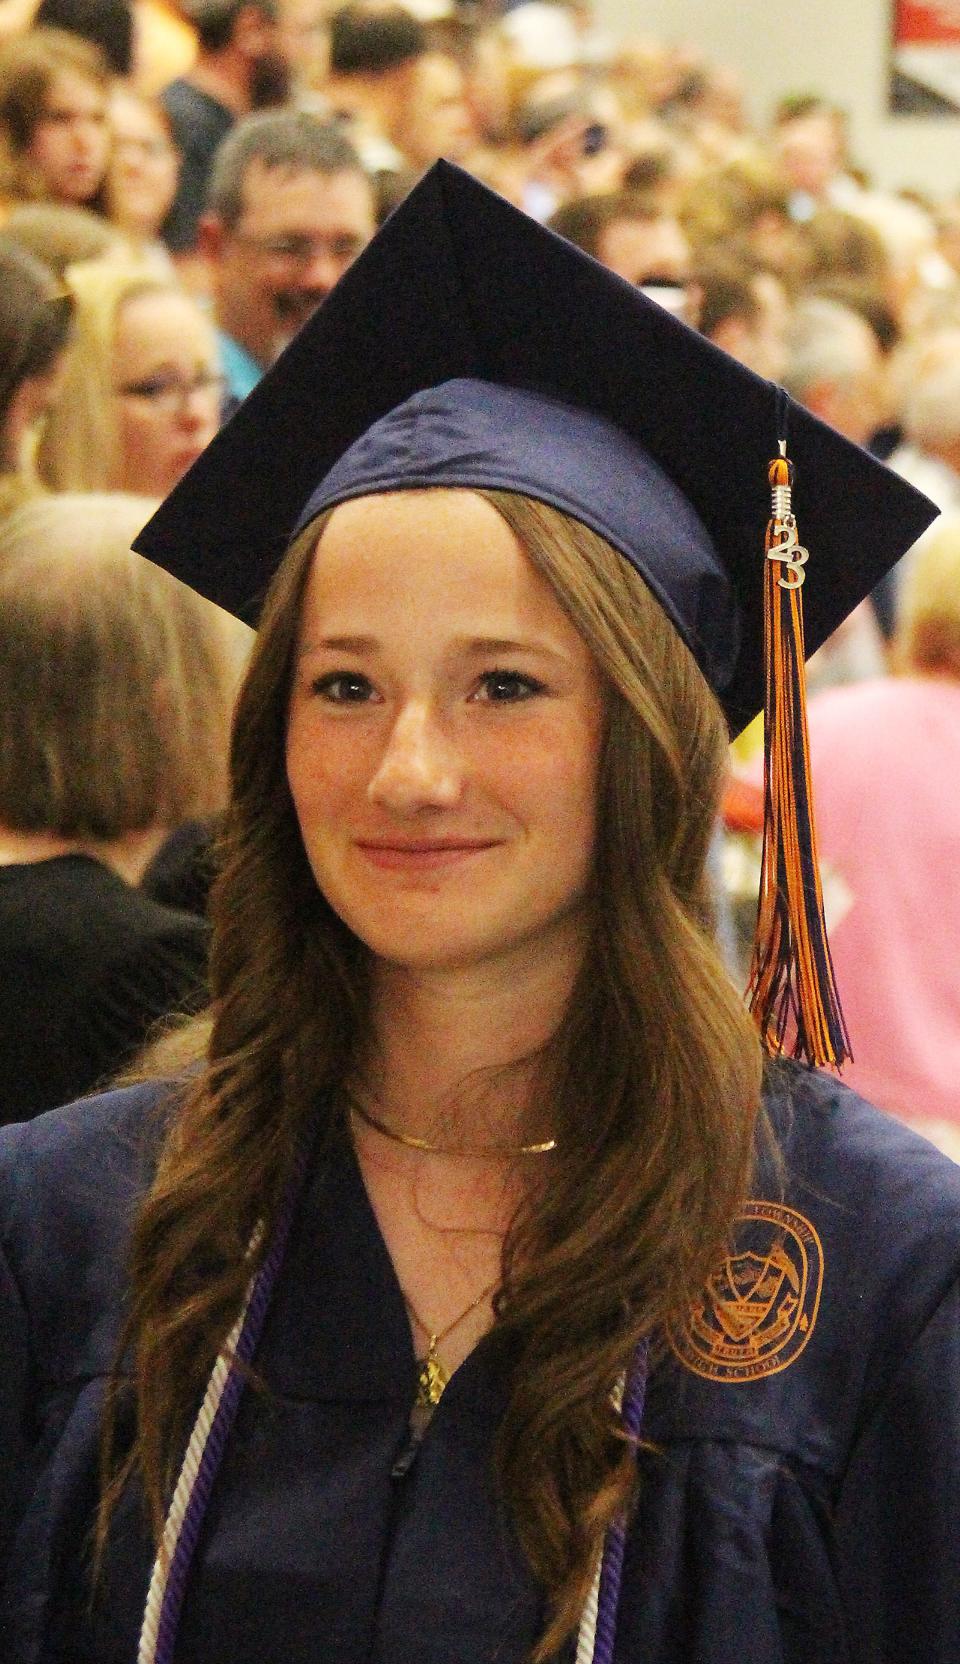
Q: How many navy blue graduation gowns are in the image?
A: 1